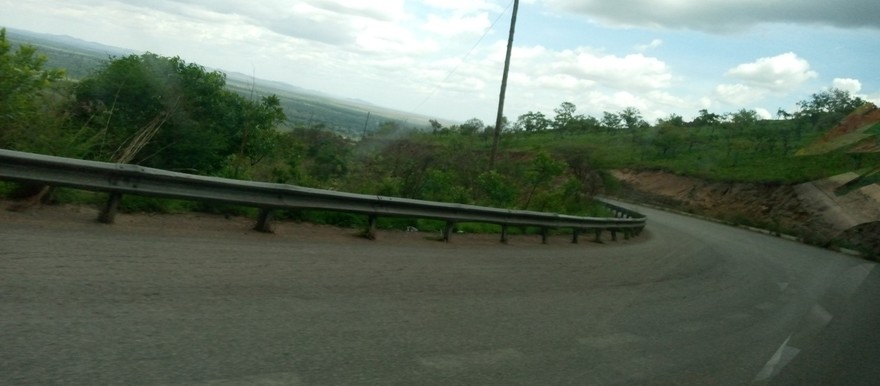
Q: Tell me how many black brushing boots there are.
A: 0